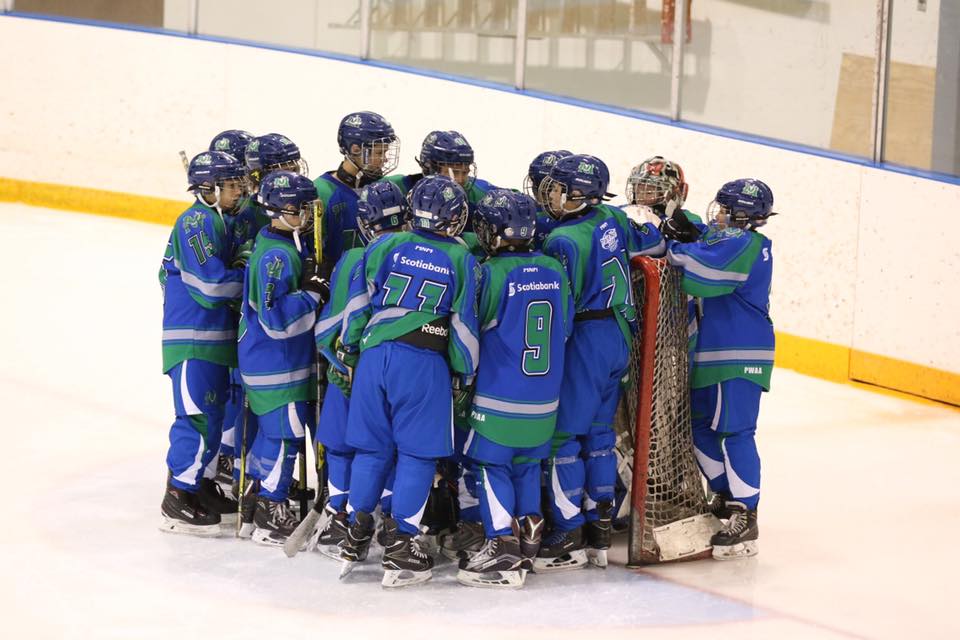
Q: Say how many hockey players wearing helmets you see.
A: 13